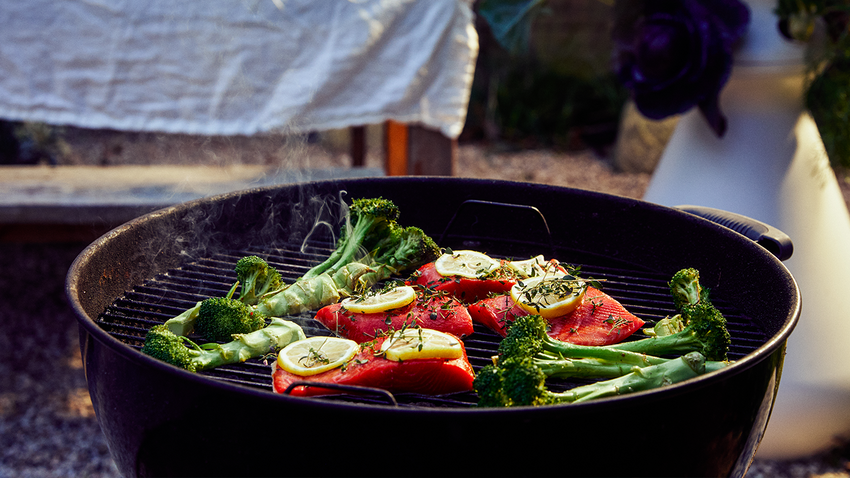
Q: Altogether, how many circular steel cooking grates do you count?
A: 1